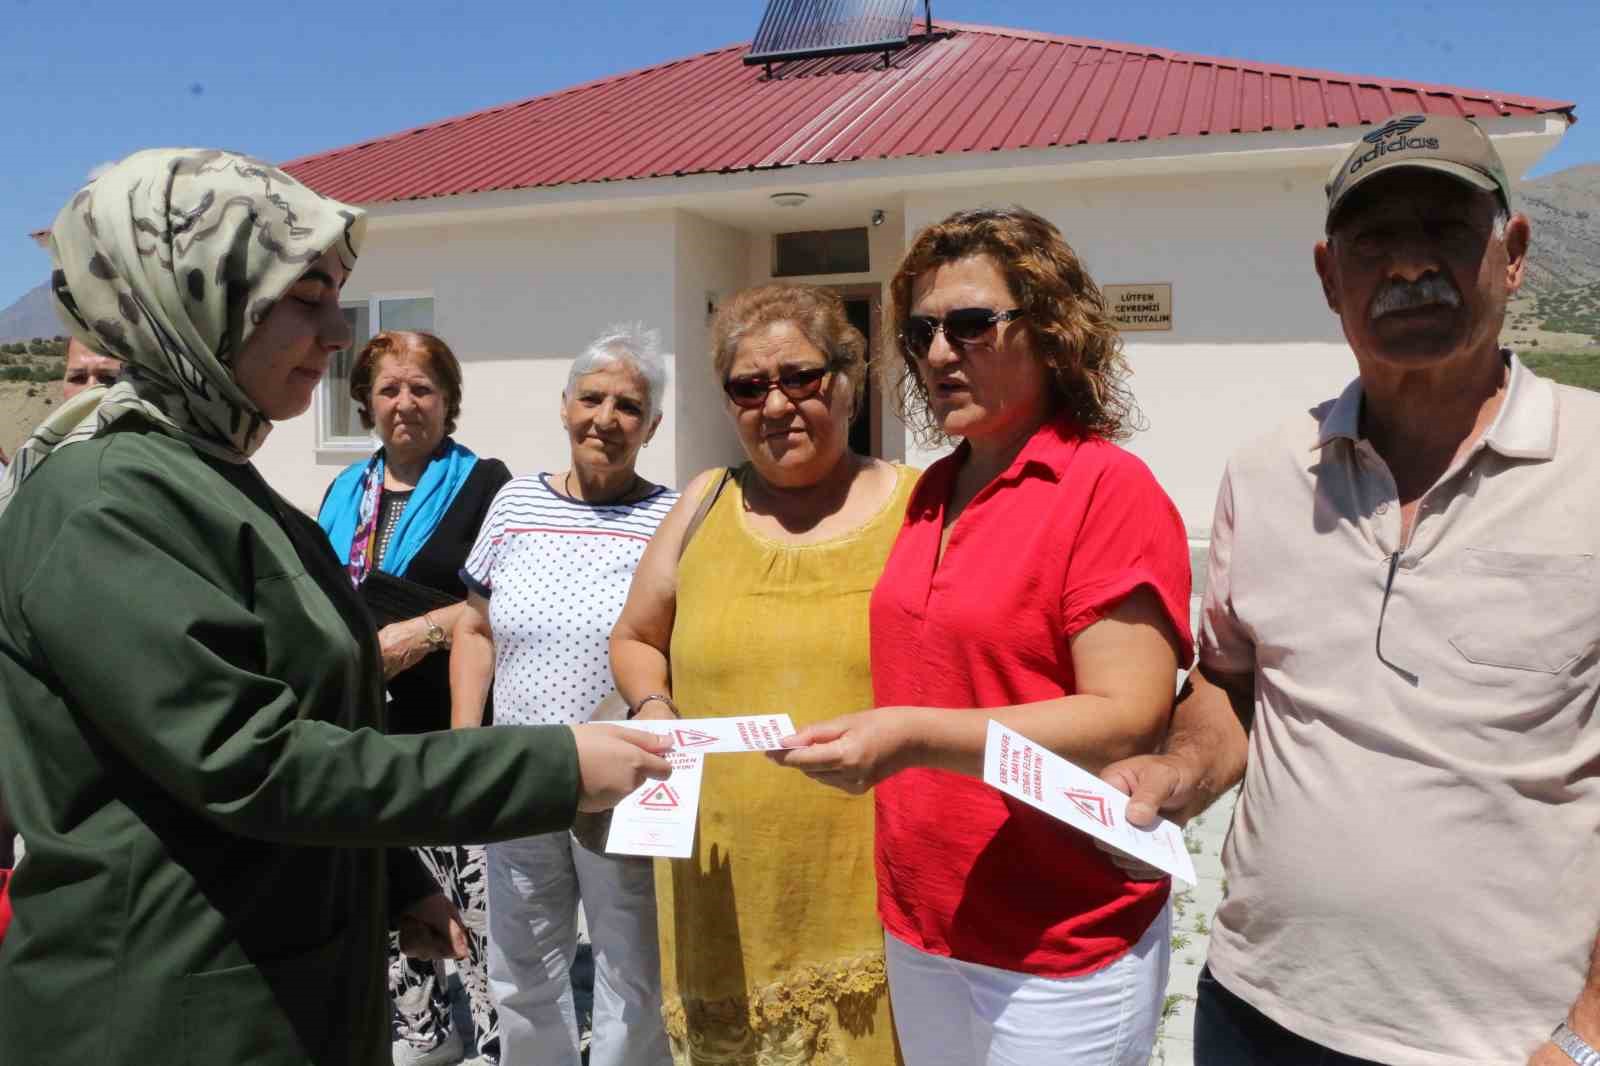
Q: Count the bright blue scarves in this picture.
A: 1